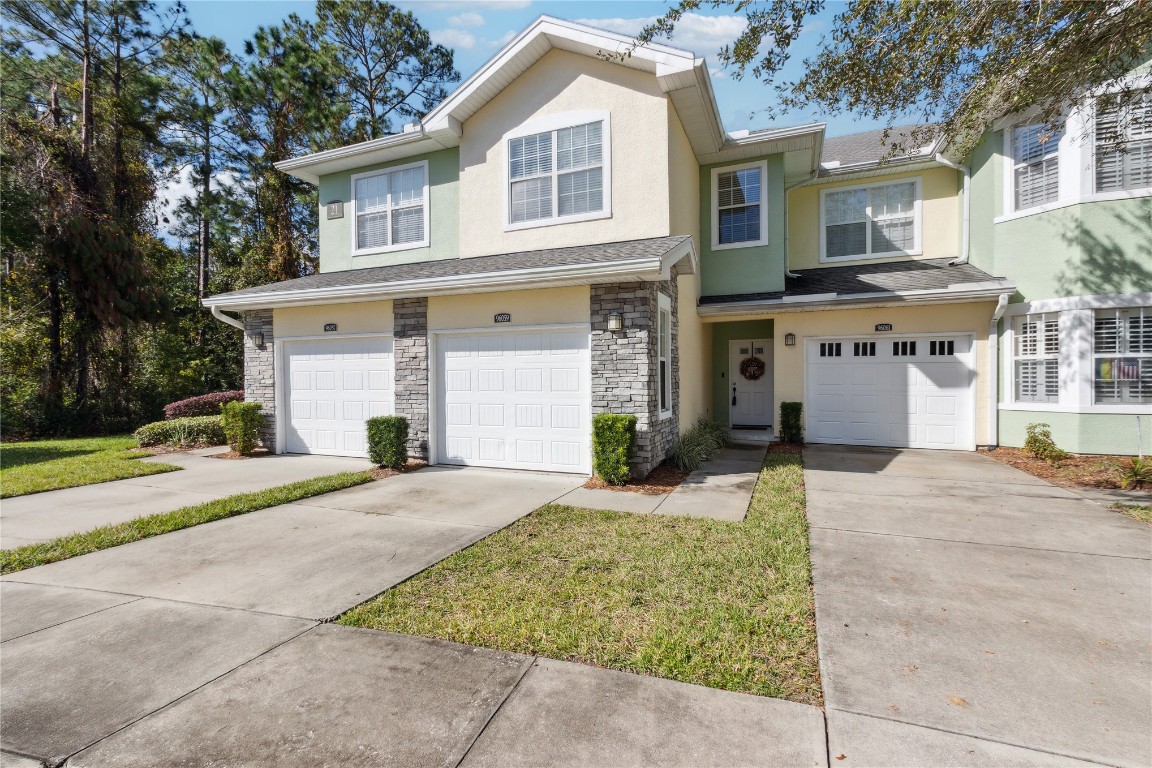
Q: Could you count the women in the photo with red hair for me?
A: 0